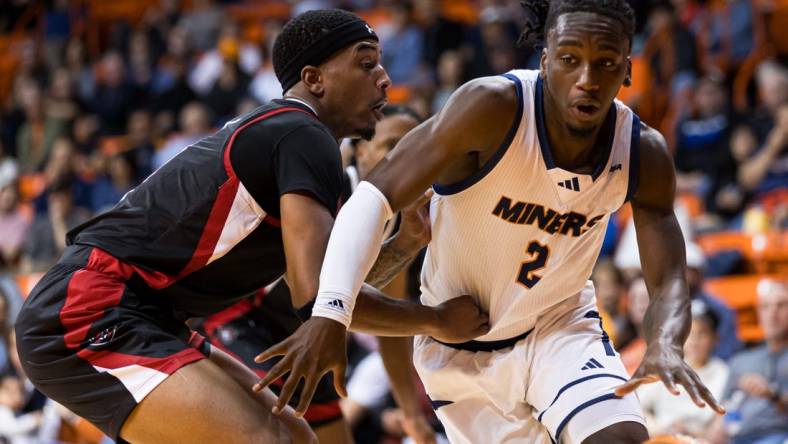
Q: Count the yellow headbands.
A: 0